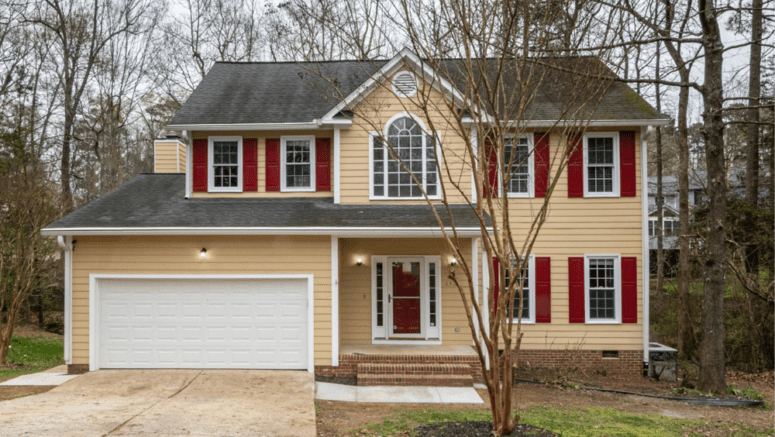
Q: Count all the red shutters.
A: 12